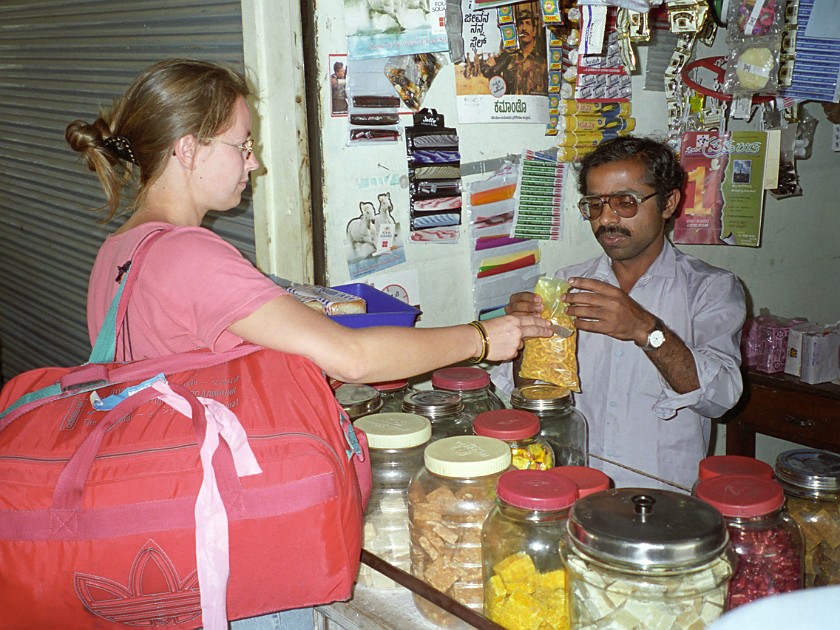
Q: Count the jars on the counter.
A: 14